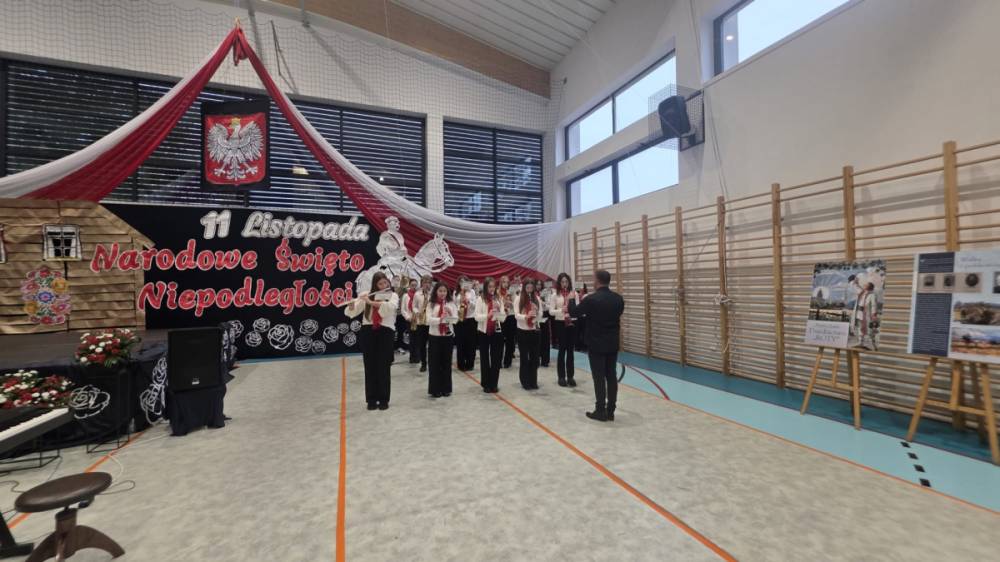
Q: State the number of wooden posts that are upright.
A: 9